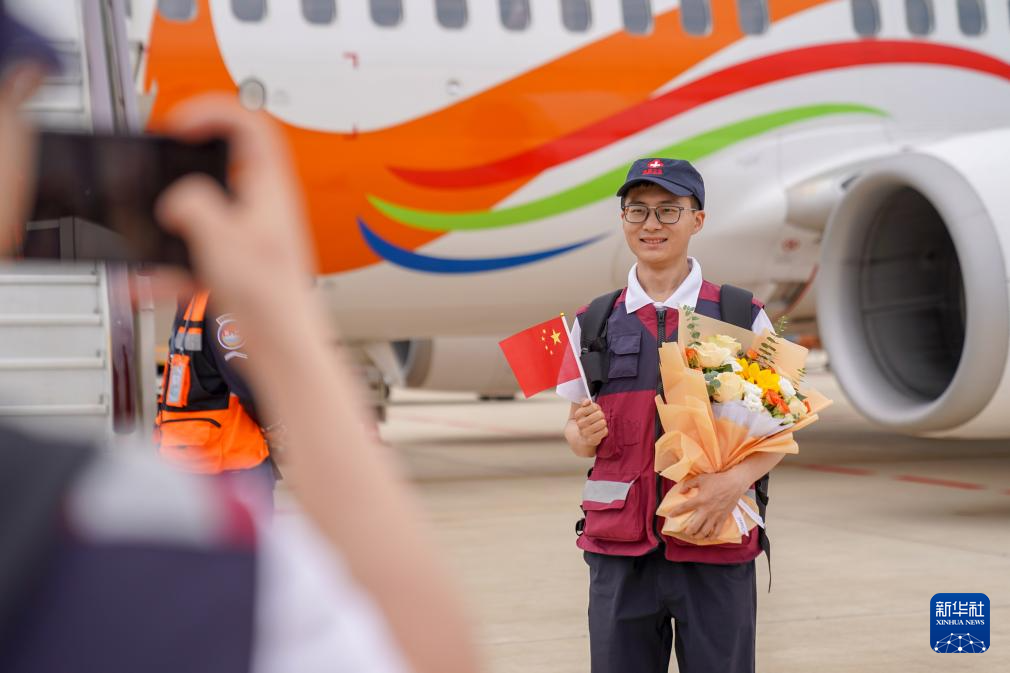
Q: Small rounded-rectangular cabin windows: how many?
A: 13